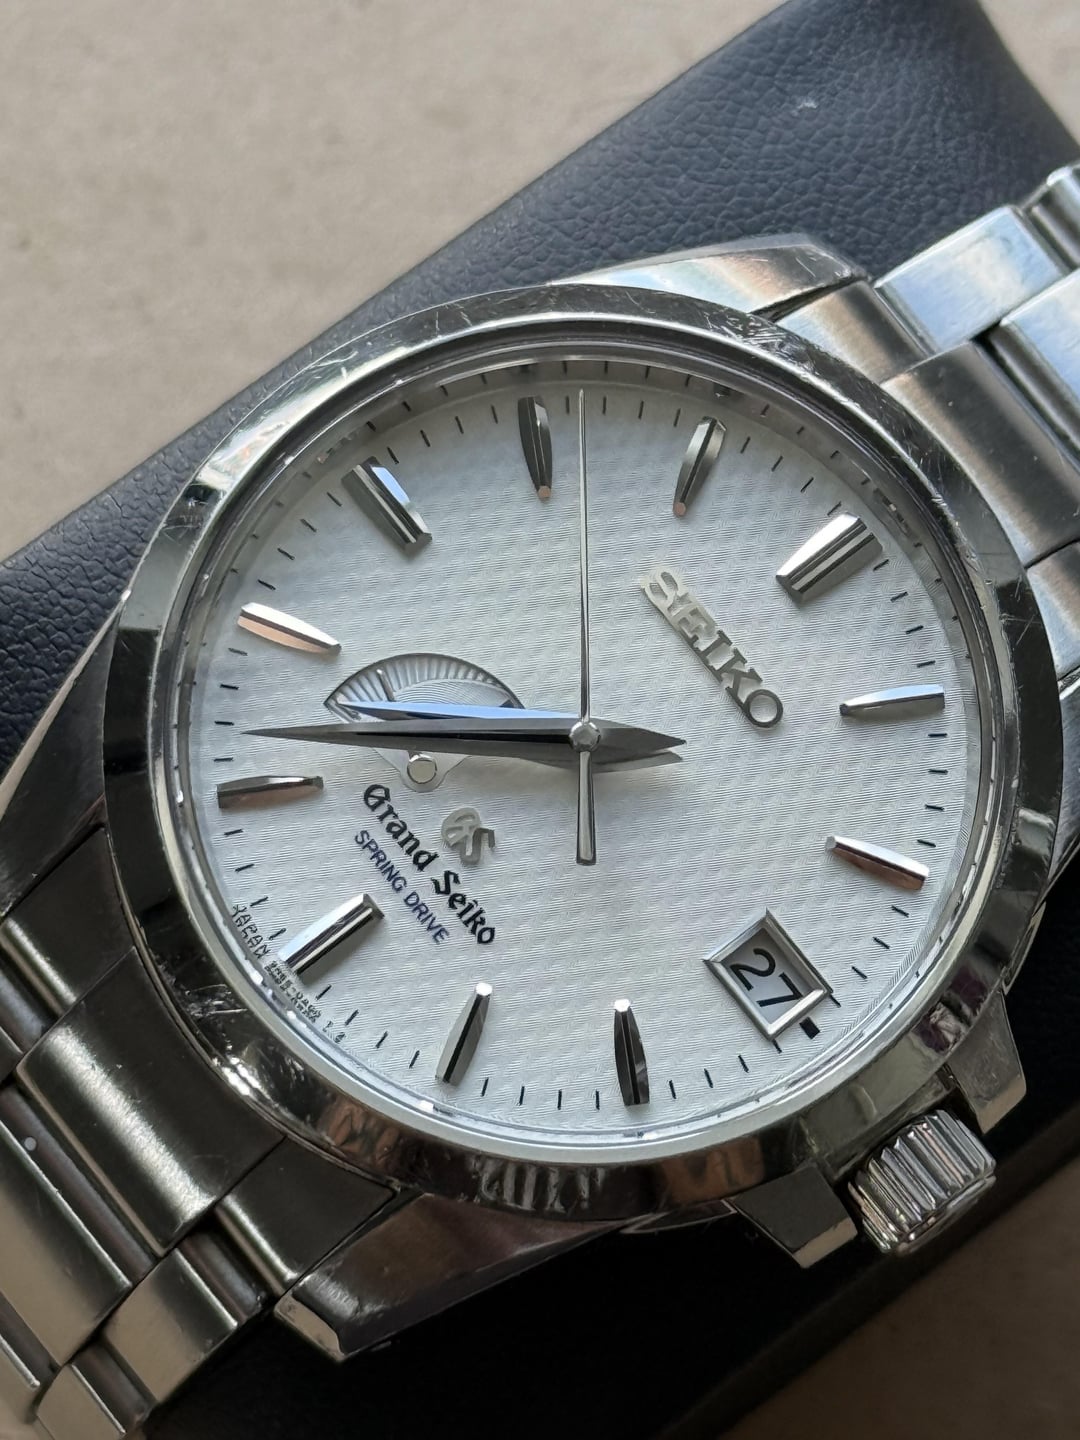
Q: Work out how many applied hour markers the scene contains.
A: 11